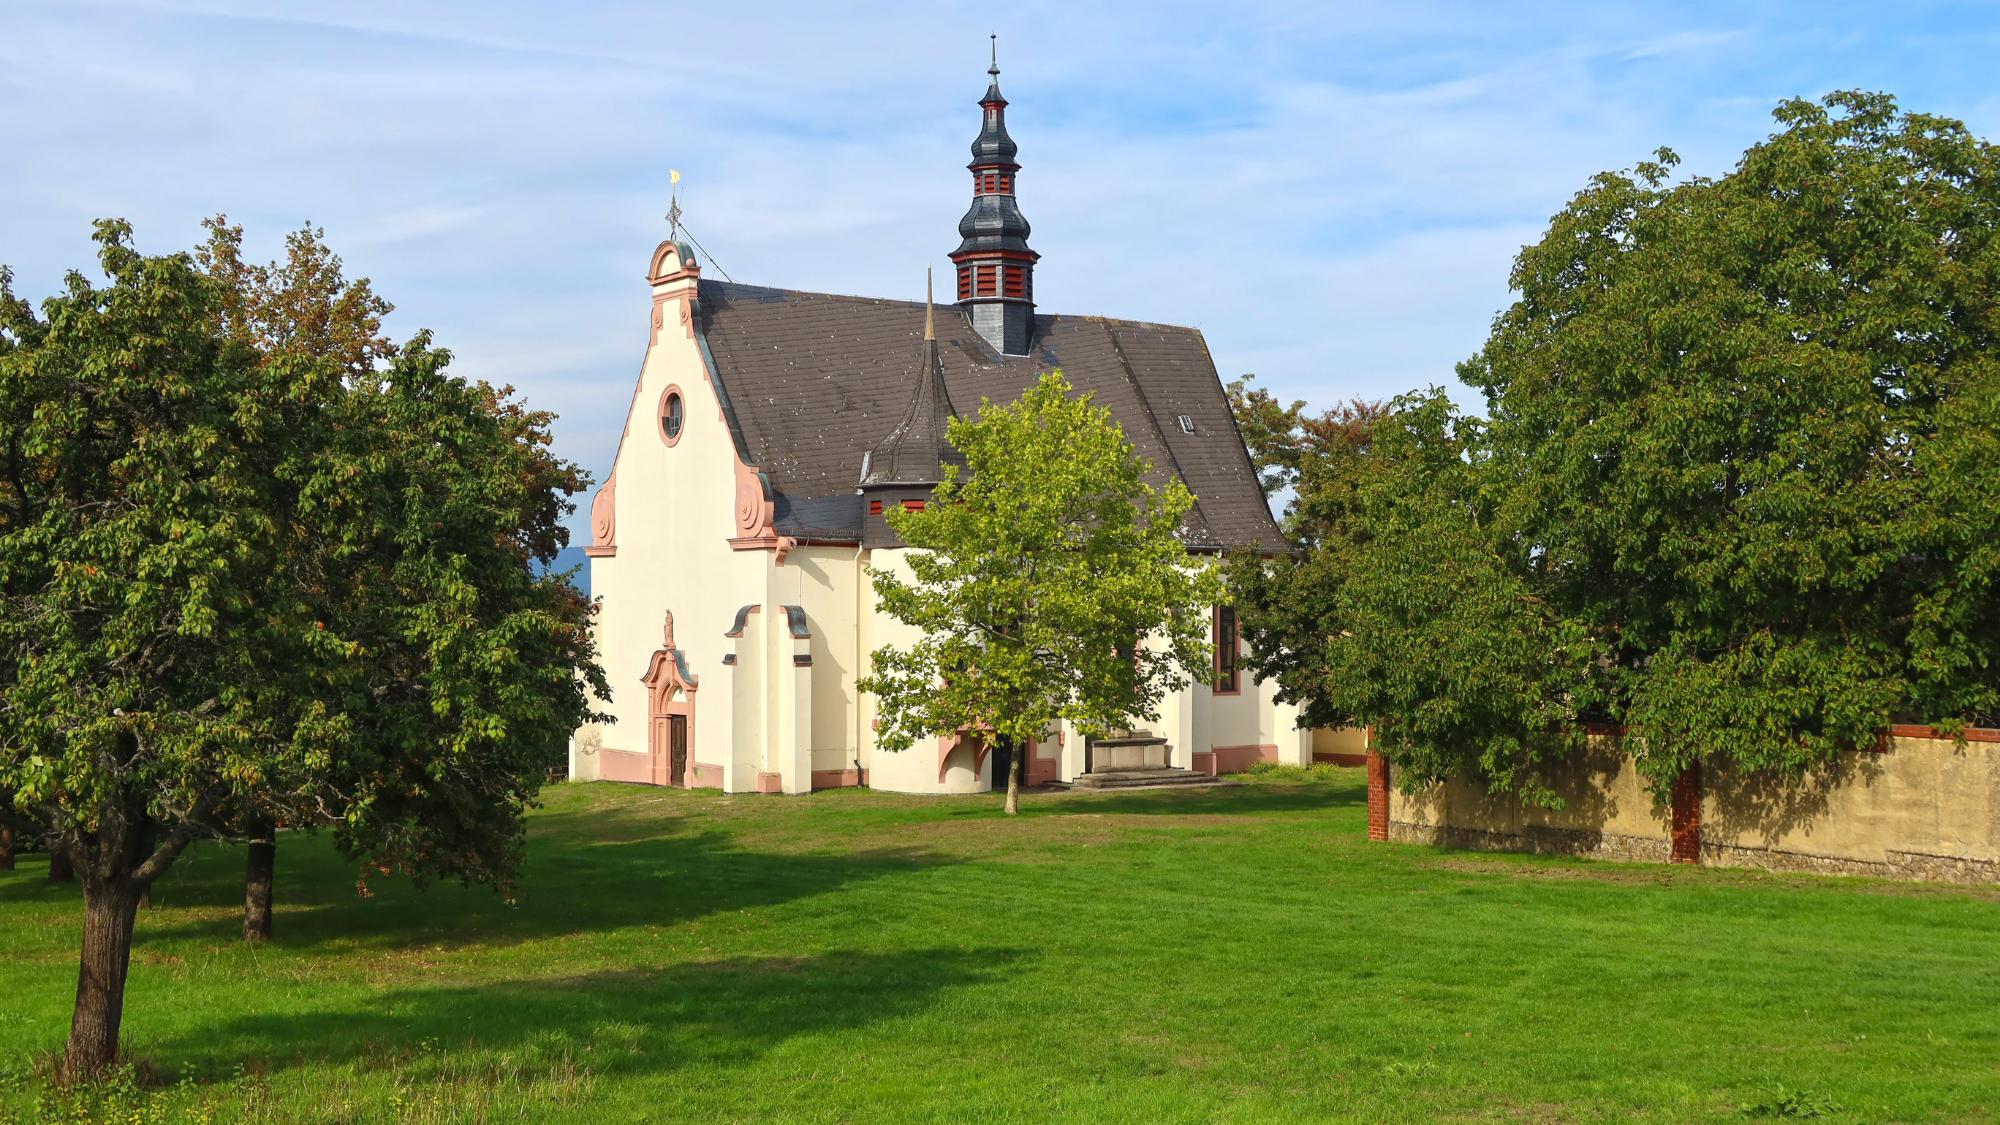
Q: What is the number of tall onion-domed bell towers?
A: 1